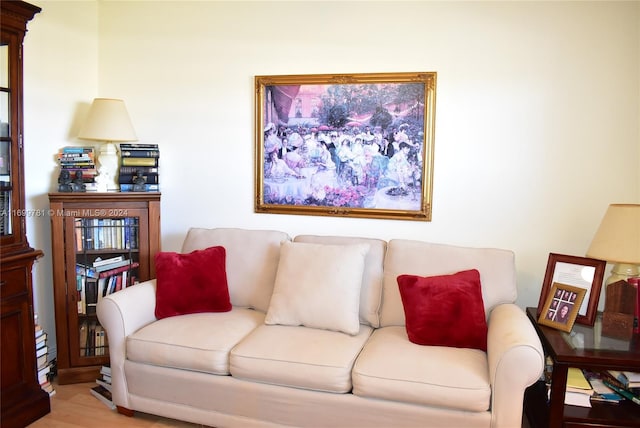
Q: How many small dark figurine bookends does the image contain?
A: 3